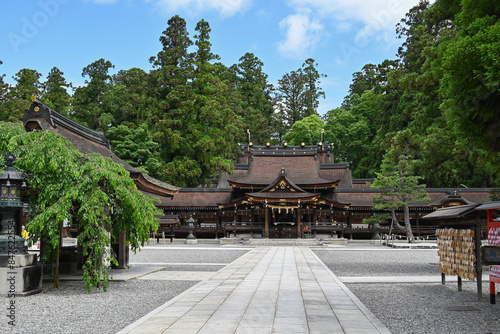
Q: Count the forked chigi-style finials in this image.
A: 2